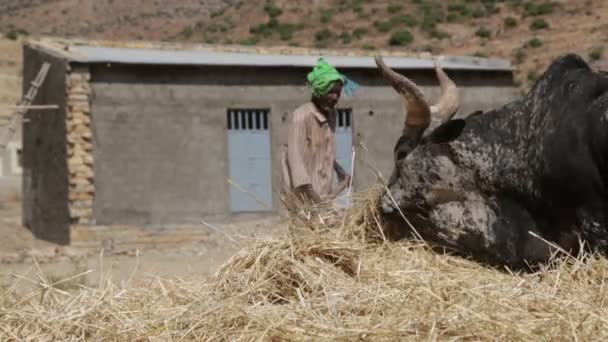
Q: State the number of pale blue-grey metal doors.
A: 2